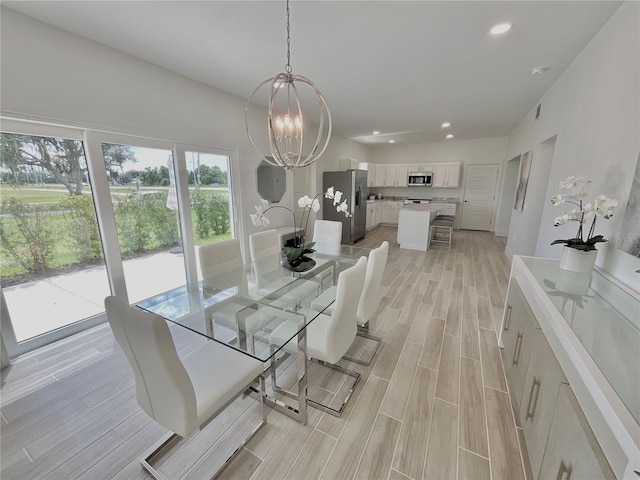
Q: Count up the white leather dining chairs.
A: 6